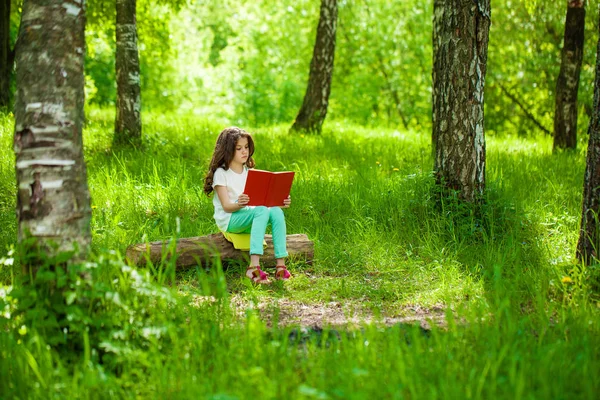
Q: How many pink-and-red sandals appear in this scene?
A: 2